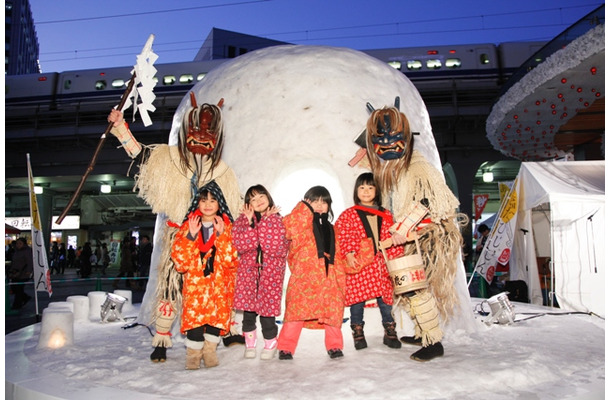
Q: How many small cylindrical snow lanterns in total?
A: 5